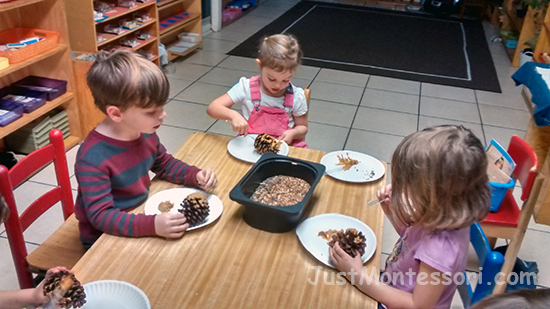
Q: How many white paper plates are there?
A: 5